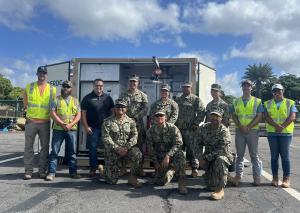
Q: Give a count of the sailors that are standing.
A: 4